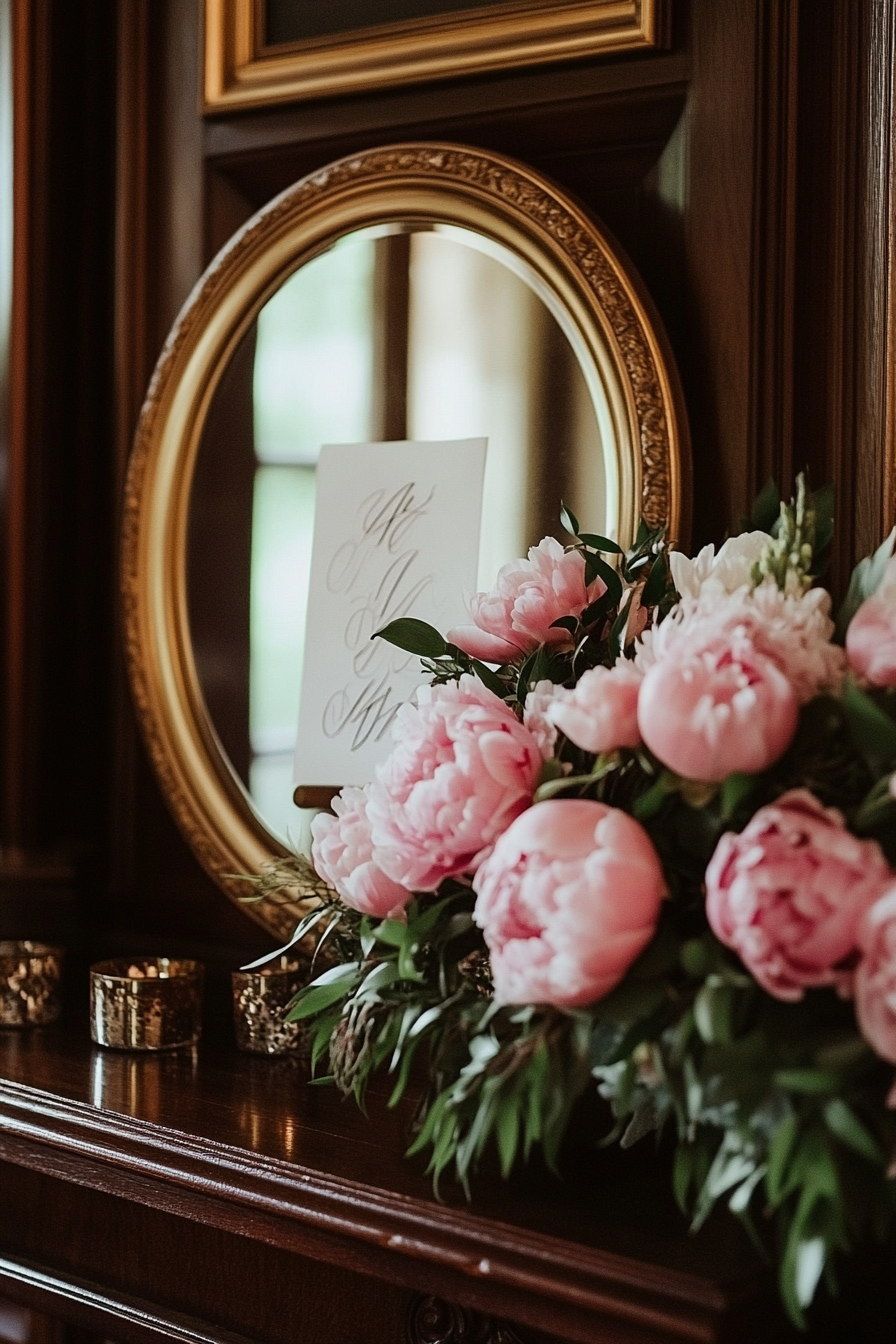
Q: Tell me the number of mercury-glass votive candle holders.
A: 3